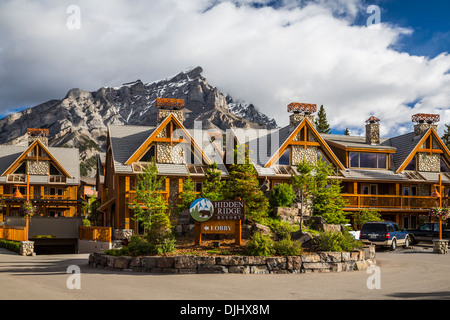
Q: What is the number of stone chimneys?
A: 5